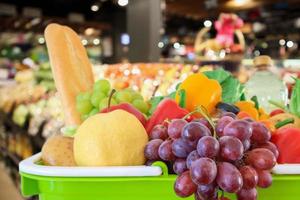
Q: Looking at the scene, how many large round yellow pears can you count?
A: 1